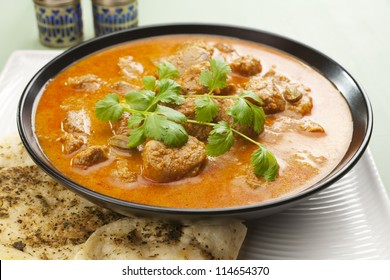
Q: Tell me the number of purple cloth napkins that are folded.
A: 0